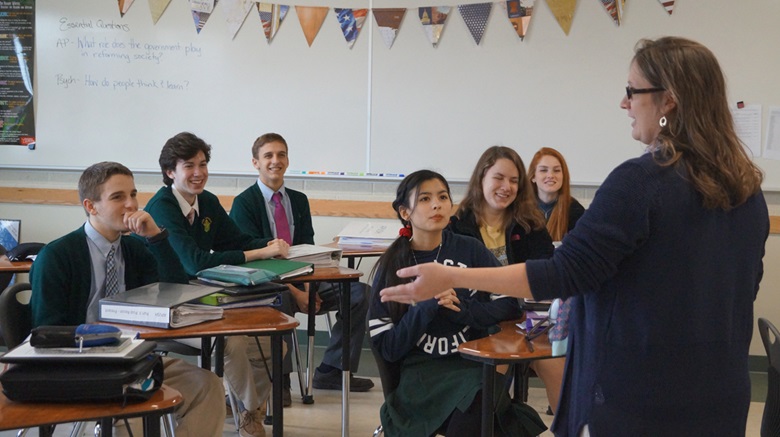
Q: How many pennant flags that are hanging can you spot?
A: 14